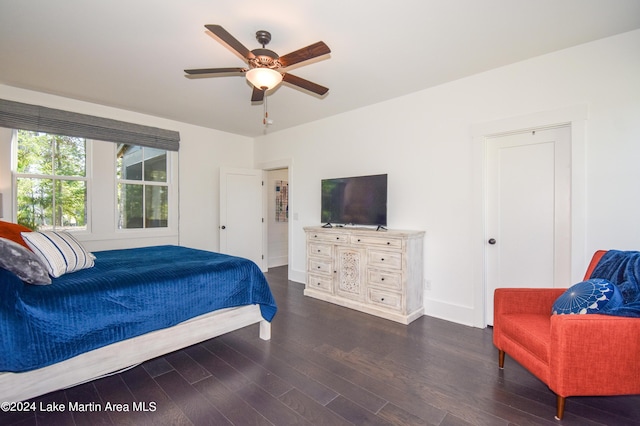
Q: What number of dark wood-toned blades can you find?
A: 5